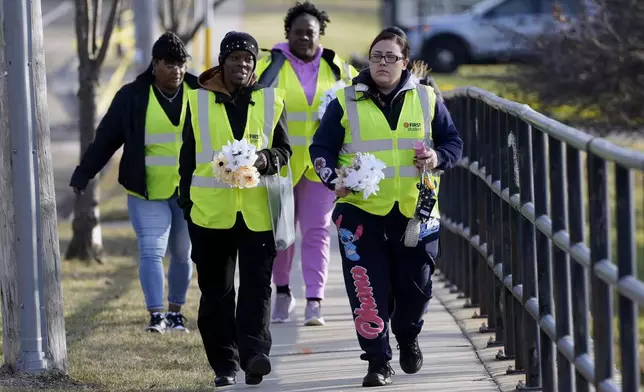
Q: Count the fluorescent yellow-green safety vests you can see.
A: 4